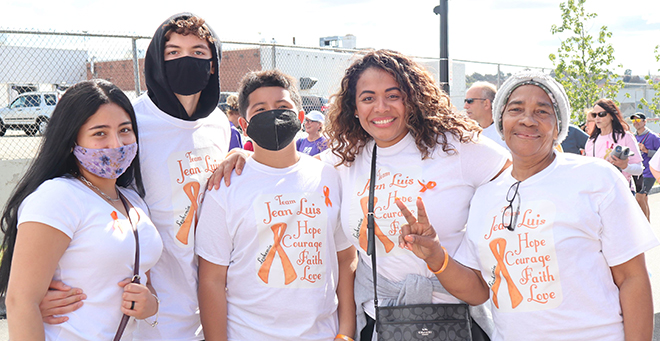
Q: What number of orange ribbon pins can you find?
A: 3